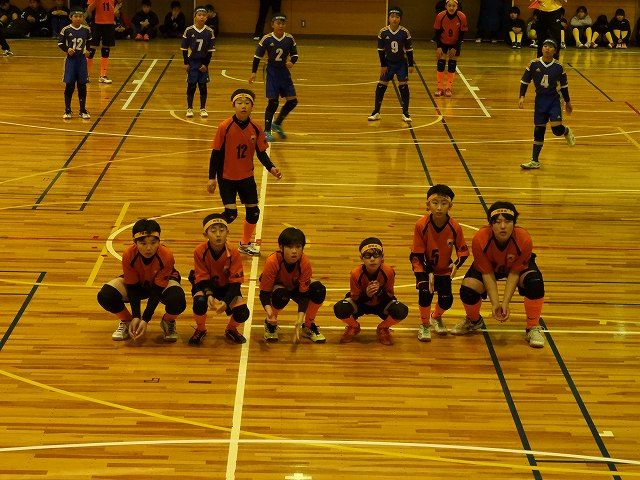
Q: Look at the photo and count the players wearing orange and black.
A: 9